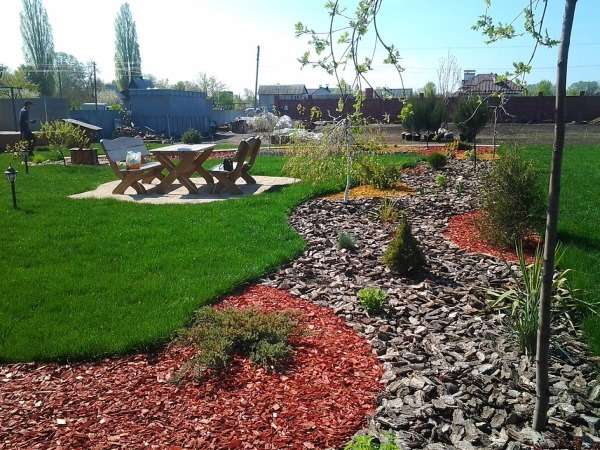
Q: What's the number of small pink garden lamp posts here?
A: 0